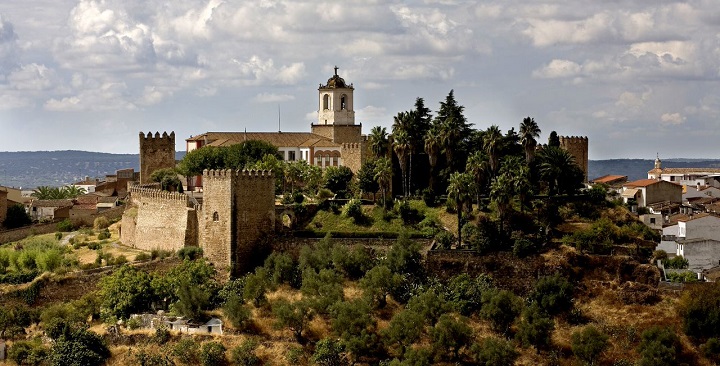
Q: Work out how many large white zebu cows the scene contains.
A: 0